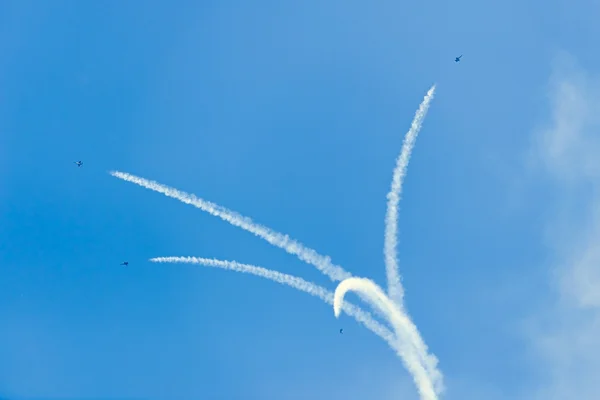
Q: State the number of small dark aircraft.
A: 4